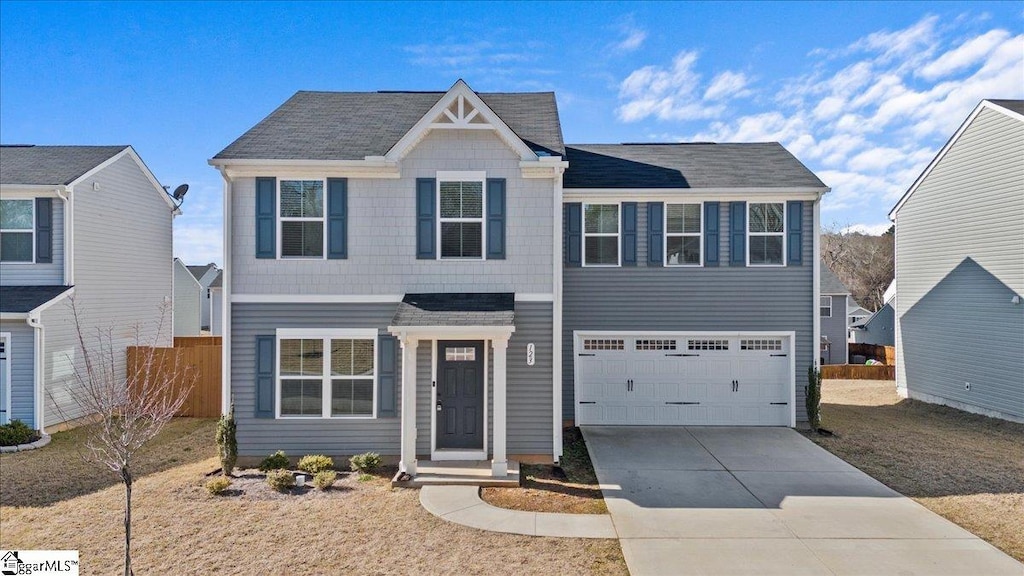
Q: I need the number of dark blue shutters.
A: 12